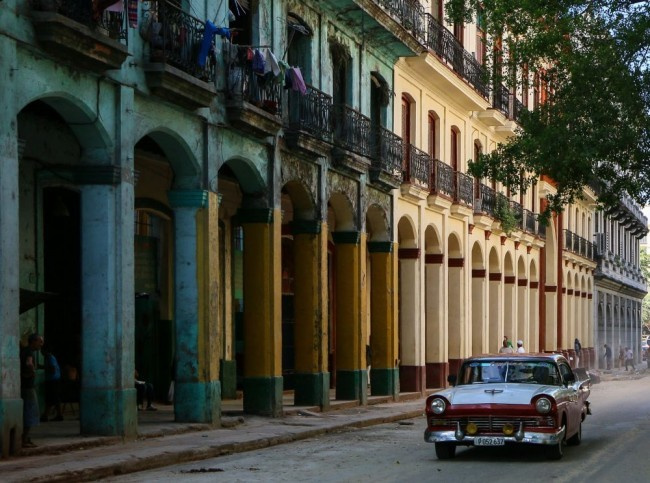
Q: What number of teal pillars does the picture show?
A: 3